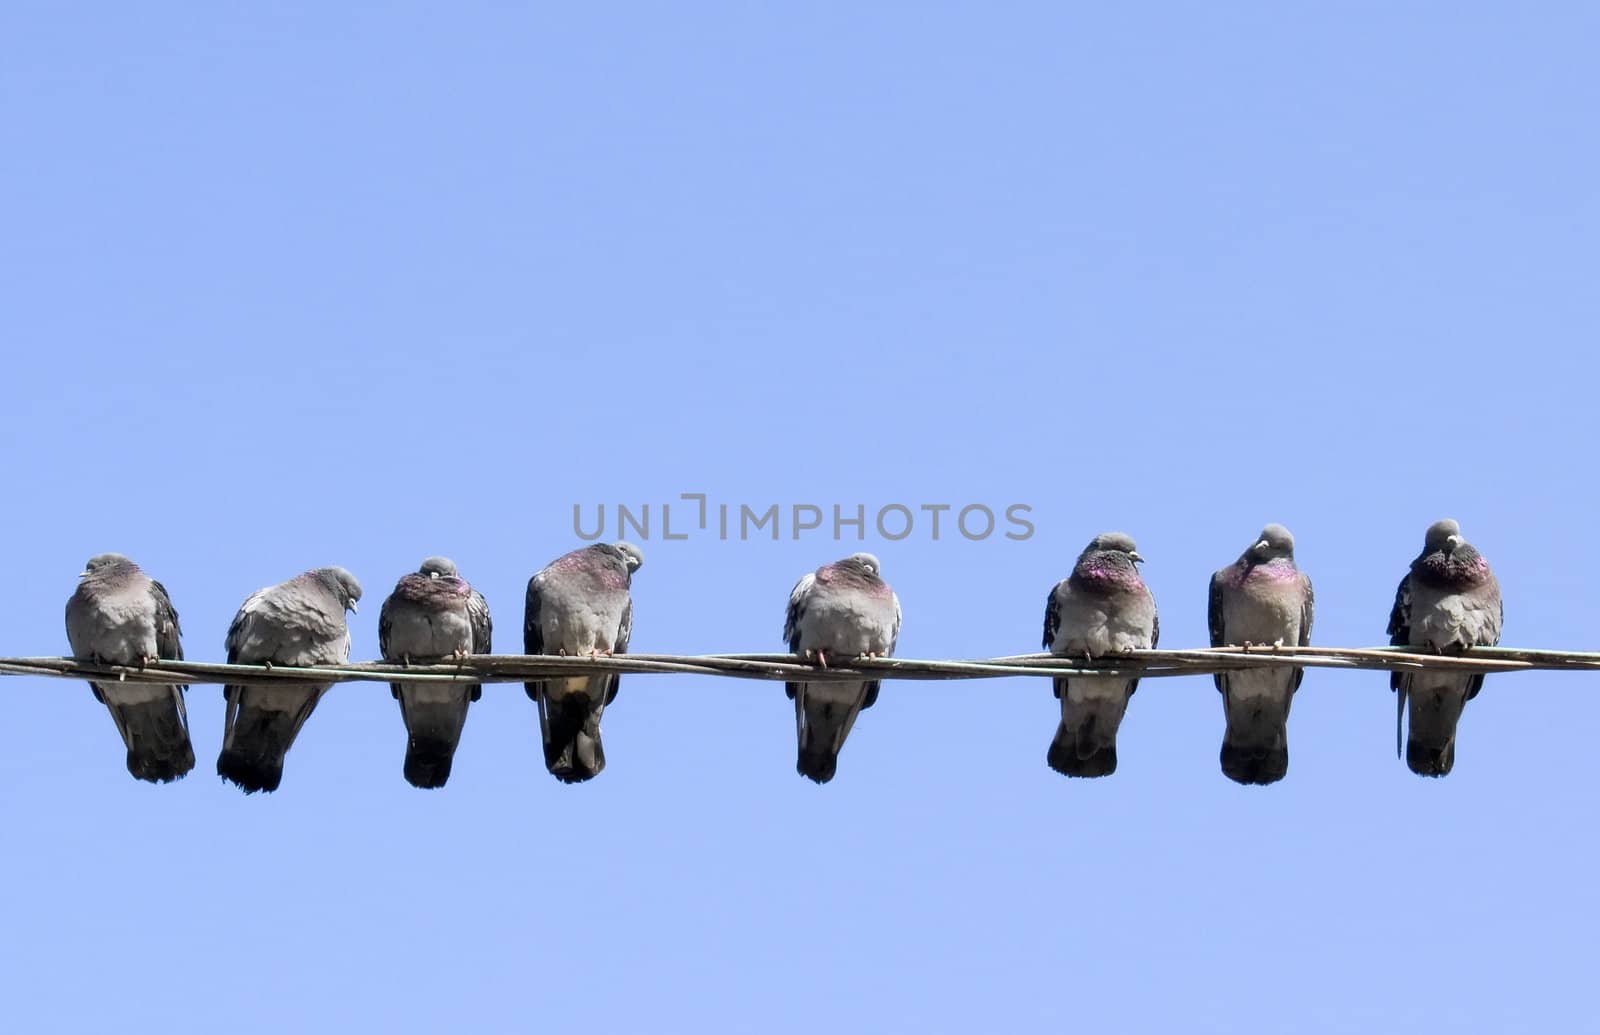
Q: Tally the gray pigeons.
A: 8